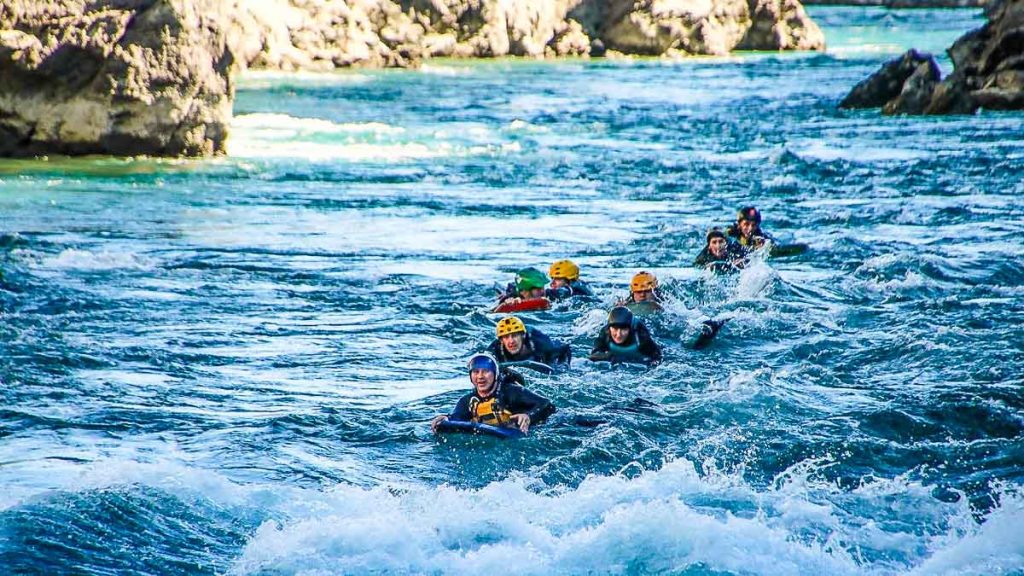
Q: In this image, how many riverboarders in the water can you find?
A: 8